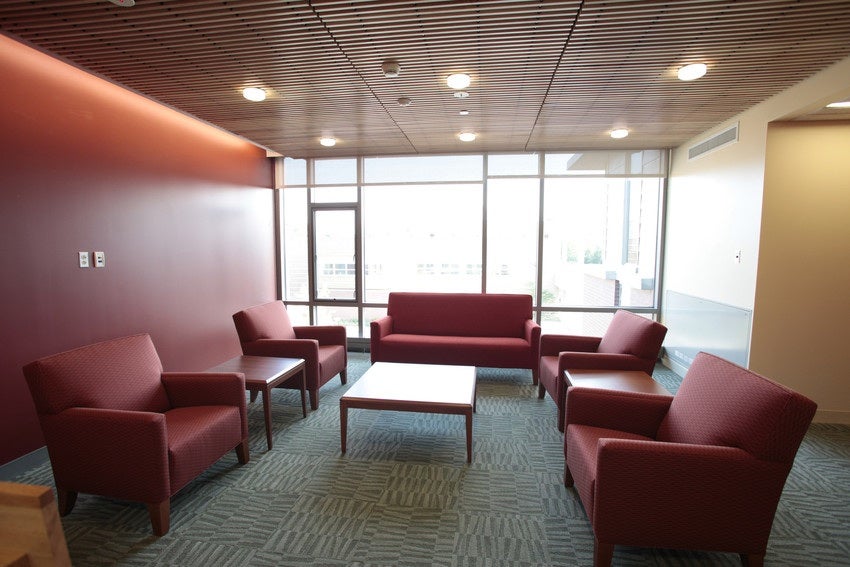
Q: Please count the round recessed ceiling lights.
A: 6